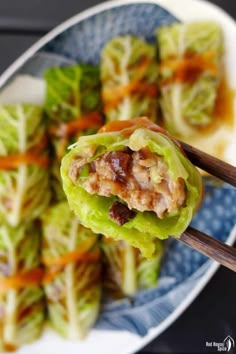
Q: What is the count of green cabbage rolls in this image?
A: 8